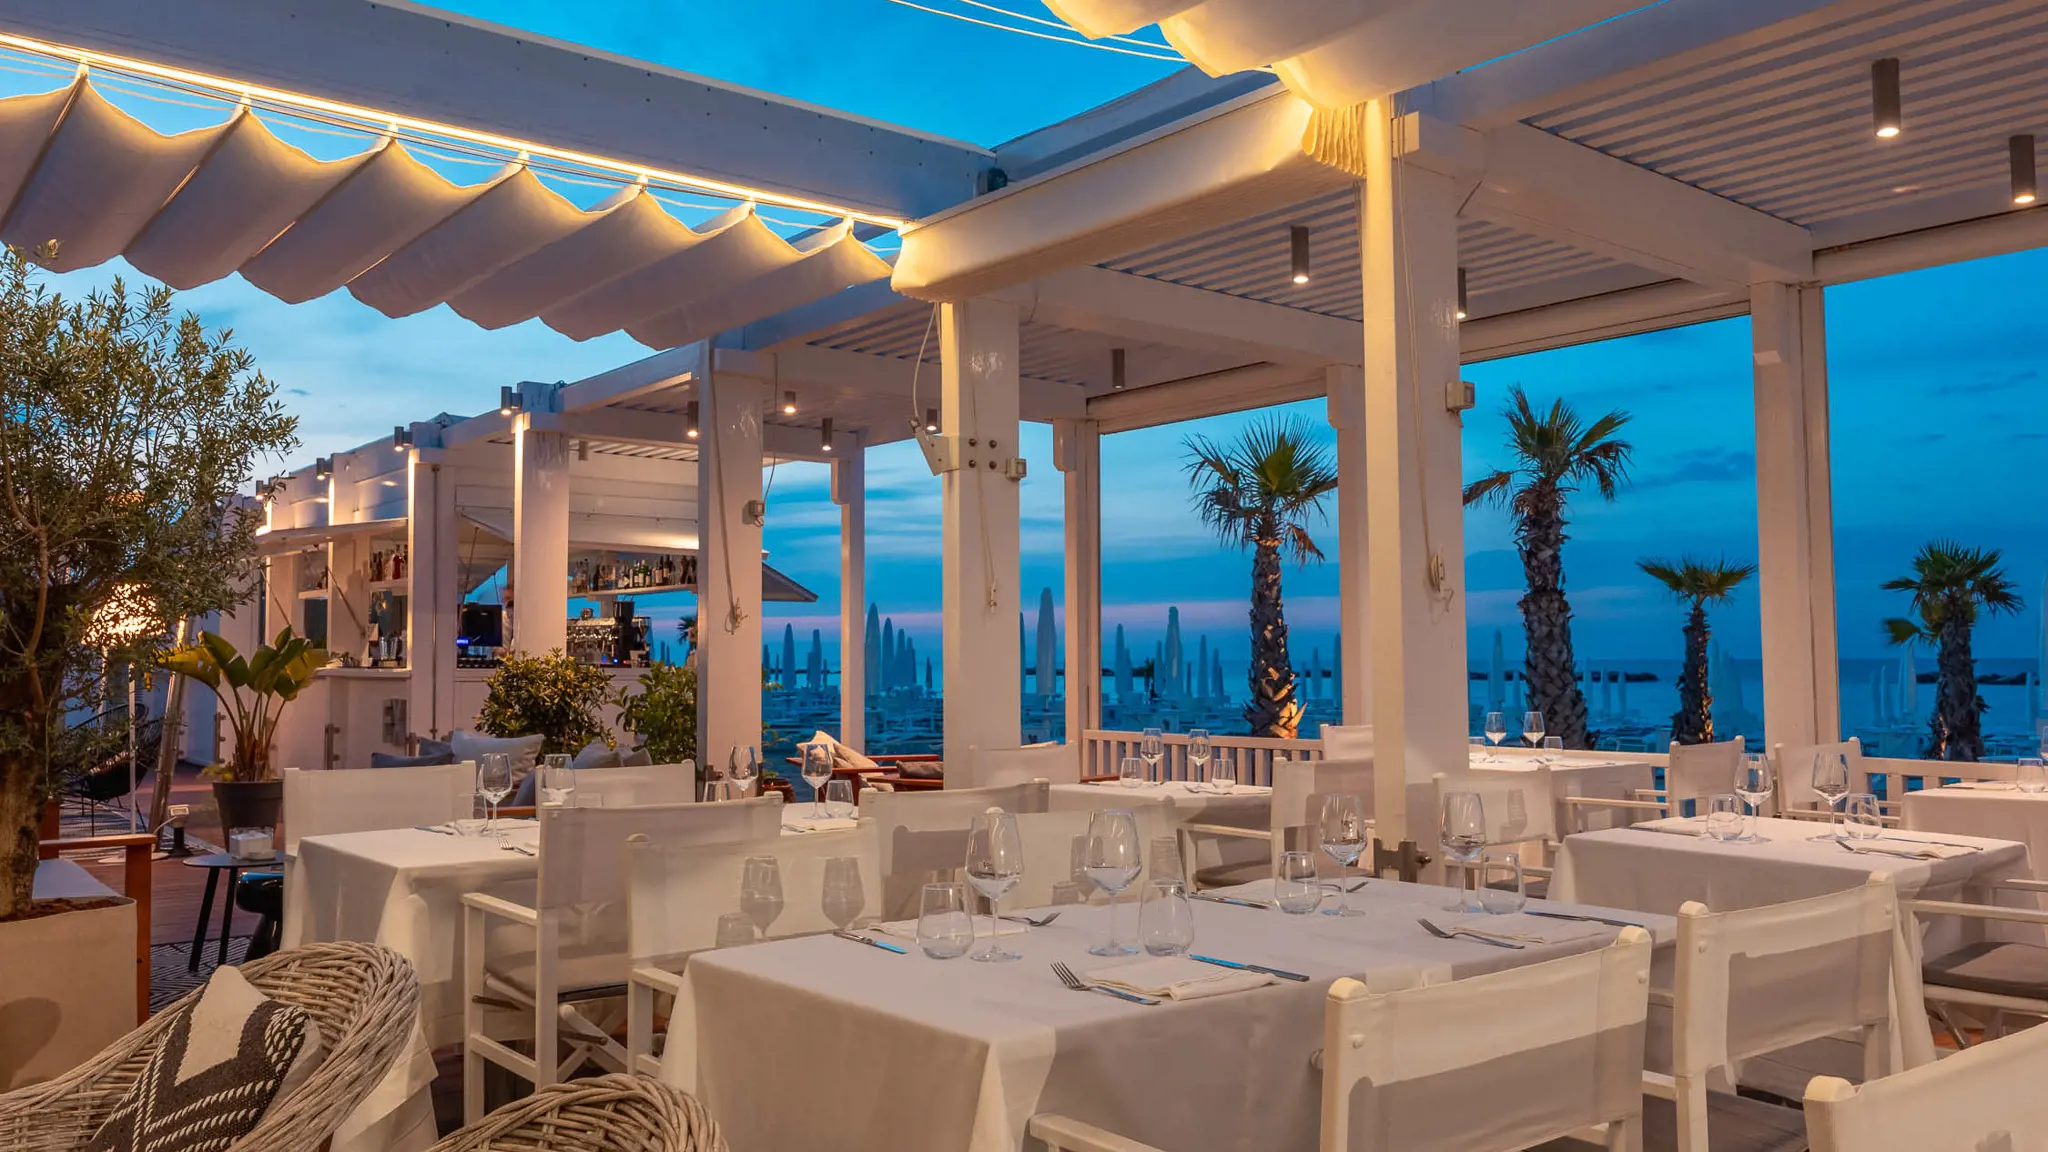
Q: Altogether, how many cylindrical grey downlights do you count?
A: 13